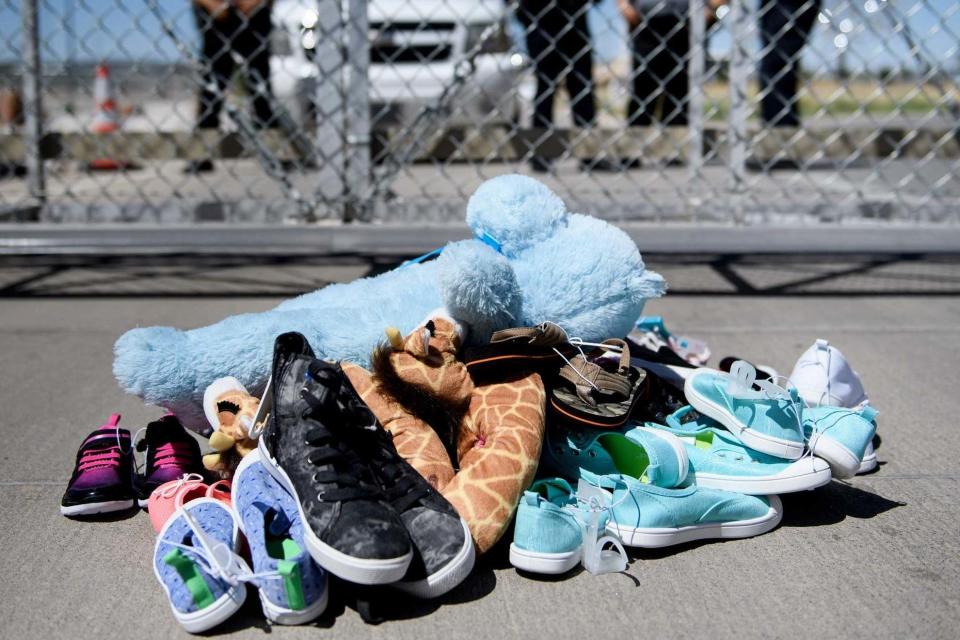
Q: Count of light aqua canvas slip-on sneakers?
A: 6